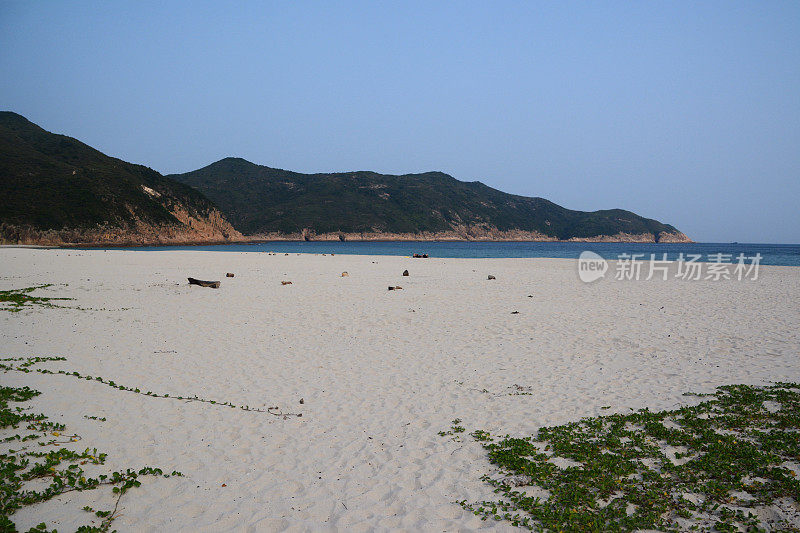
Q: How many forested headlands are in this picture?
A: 2